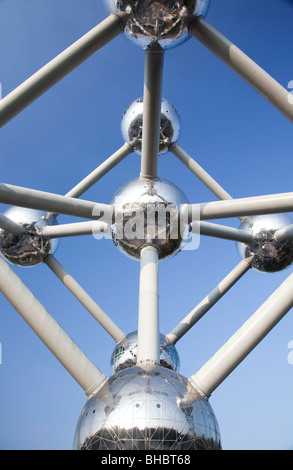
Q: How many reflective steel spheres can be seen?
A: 7